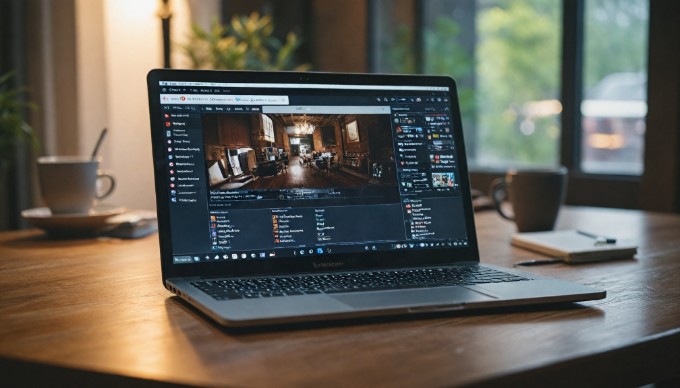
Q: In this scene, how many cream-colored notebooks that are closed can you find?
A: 1